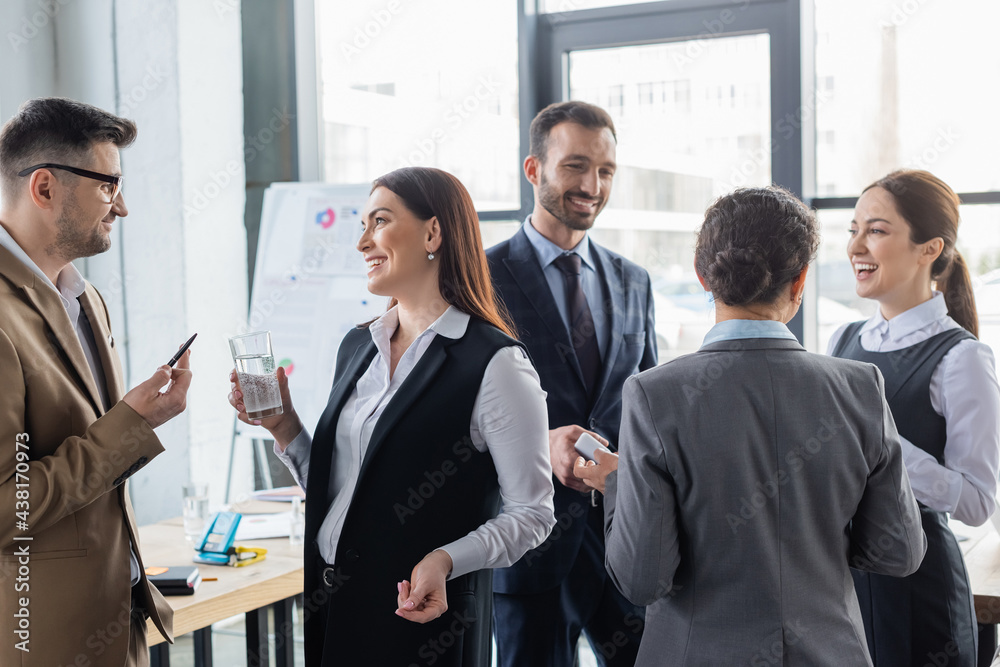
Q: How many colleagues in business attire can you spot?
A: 5